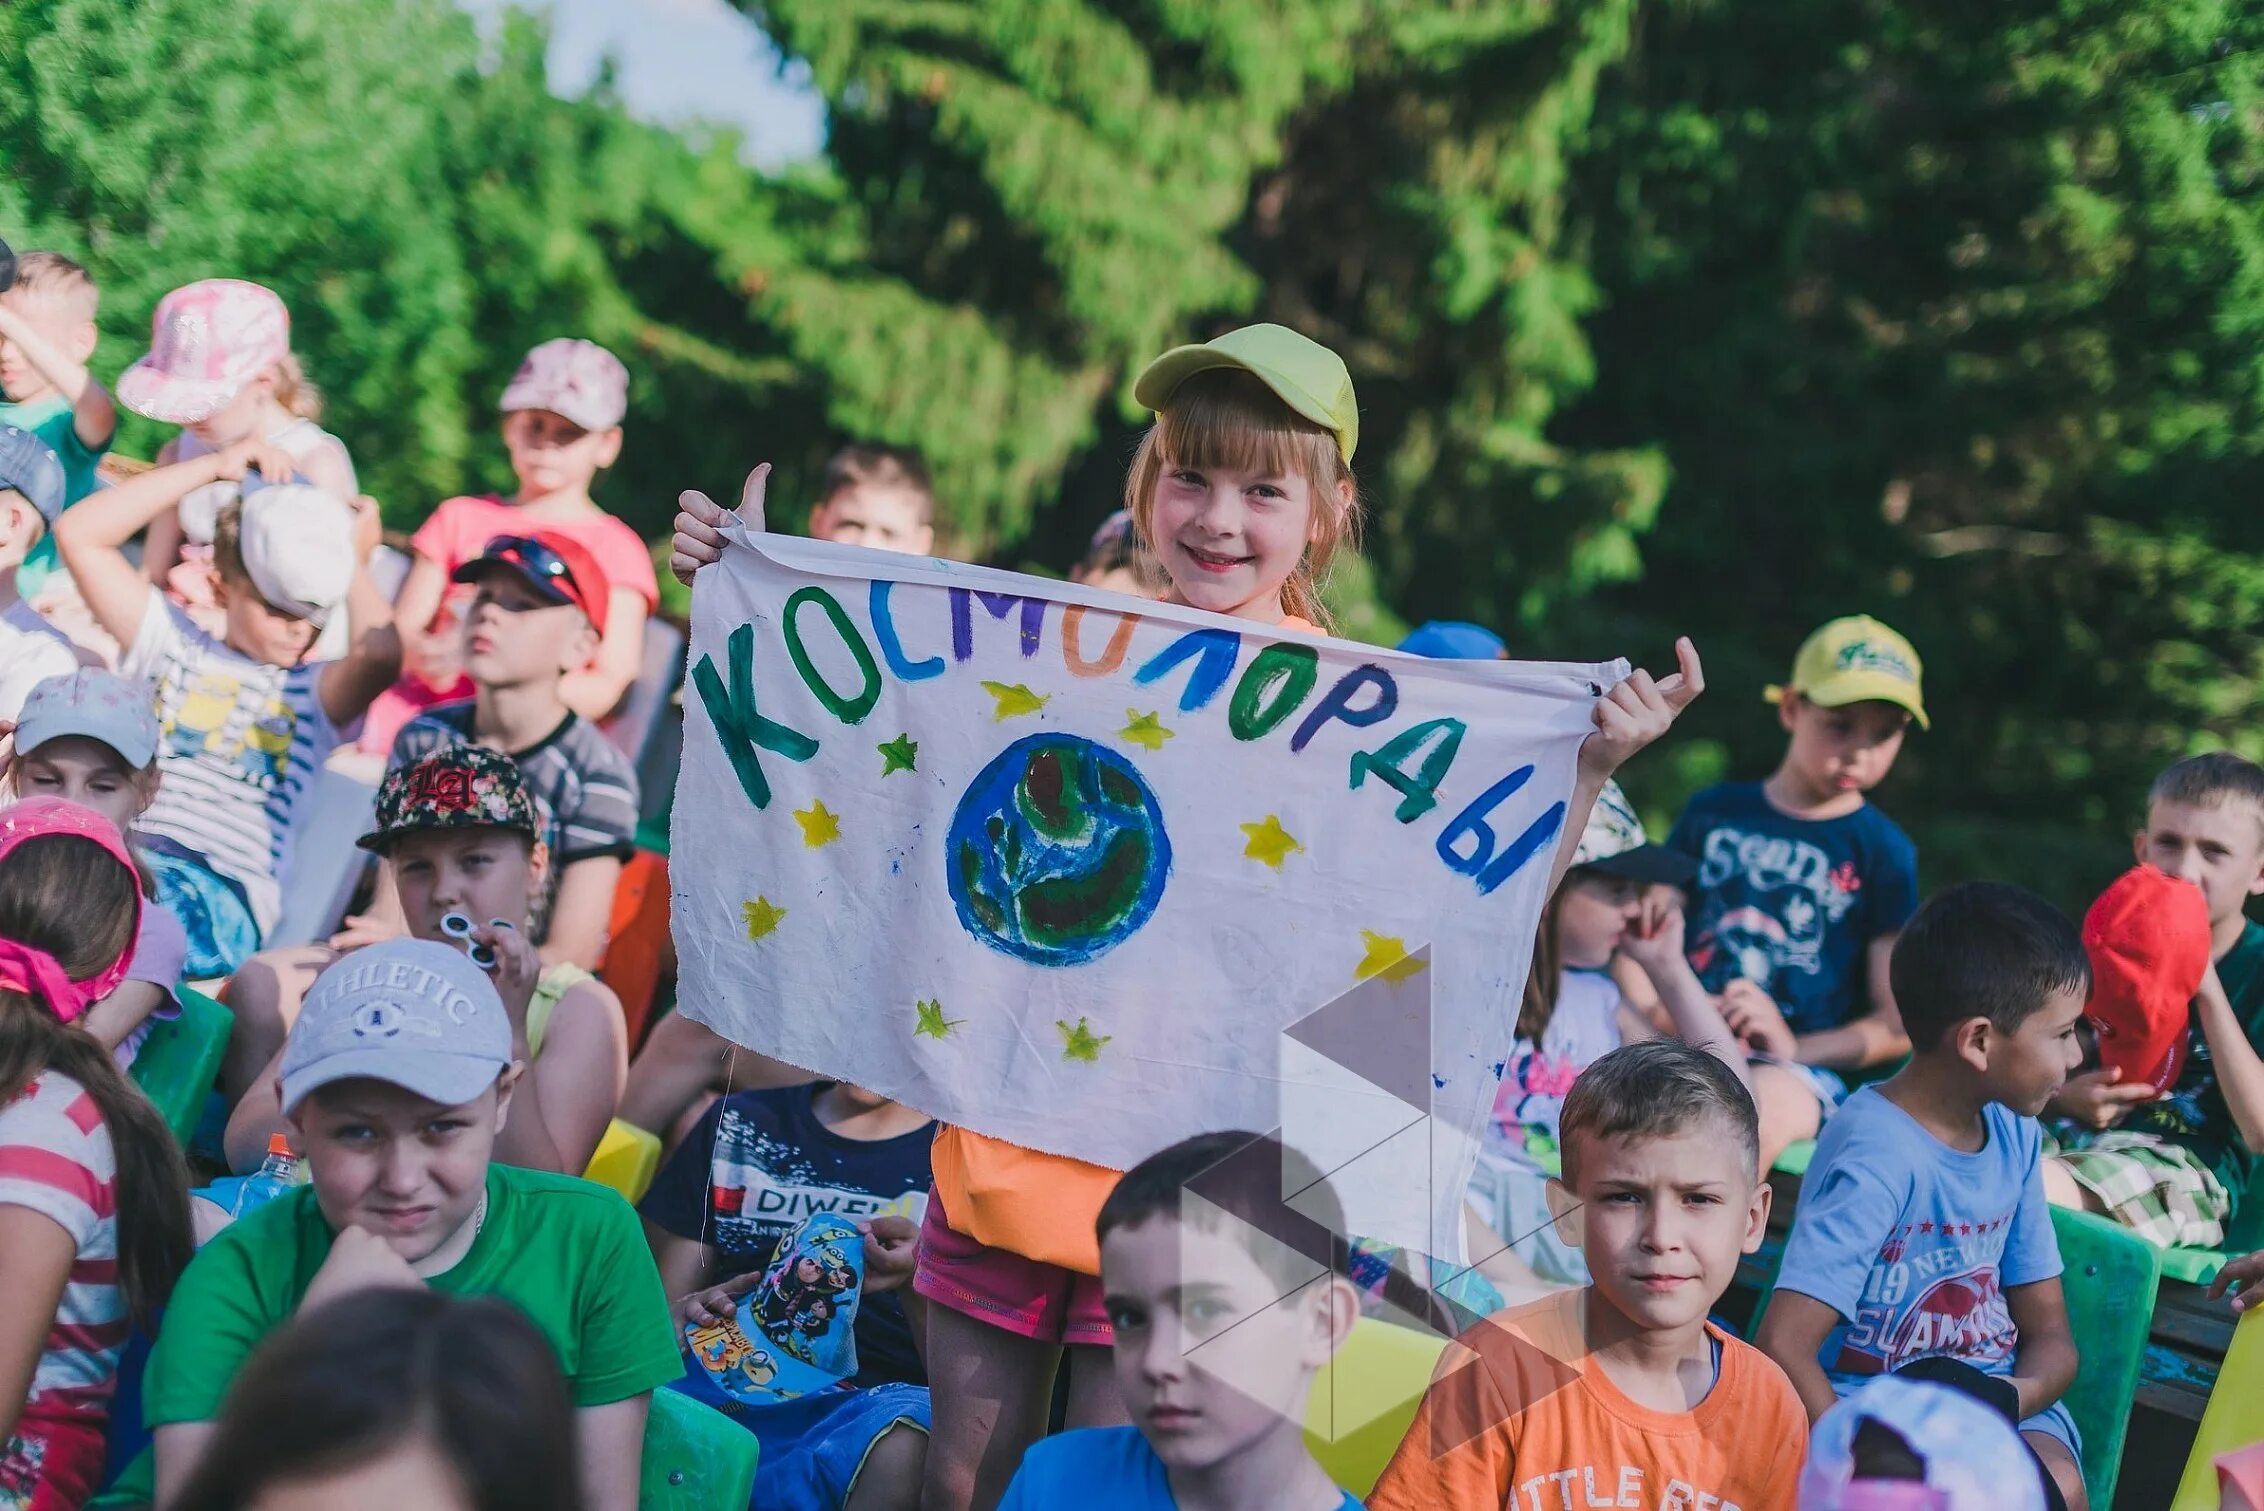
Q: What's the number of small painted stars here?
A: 9